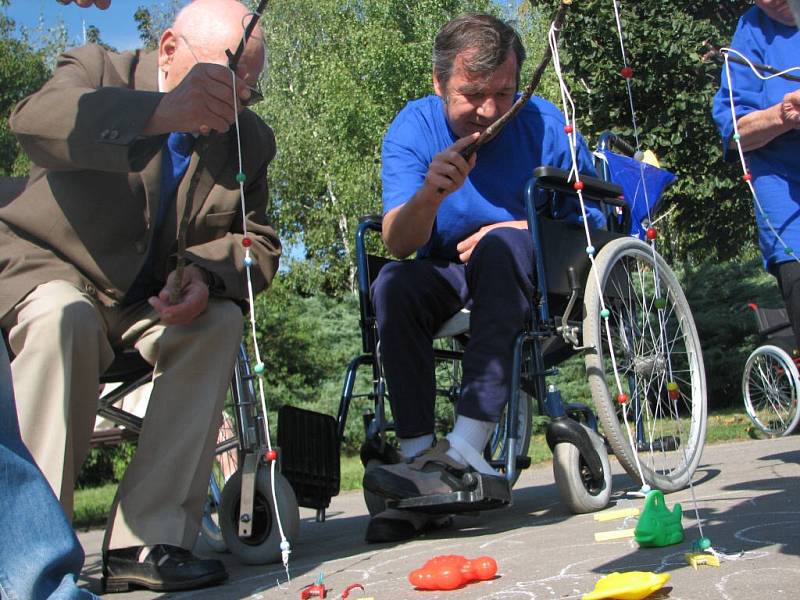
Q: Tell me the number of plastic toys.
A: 3